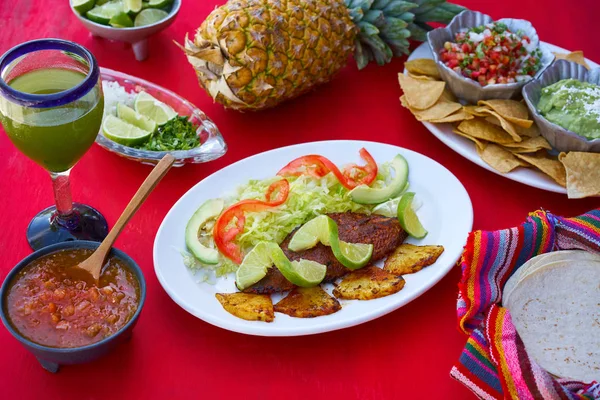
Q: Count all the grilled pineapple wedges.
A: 4